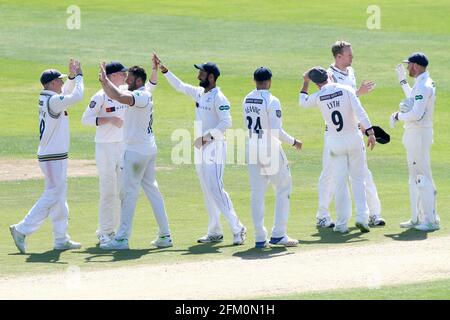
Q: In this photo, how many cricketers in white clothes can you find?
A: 8